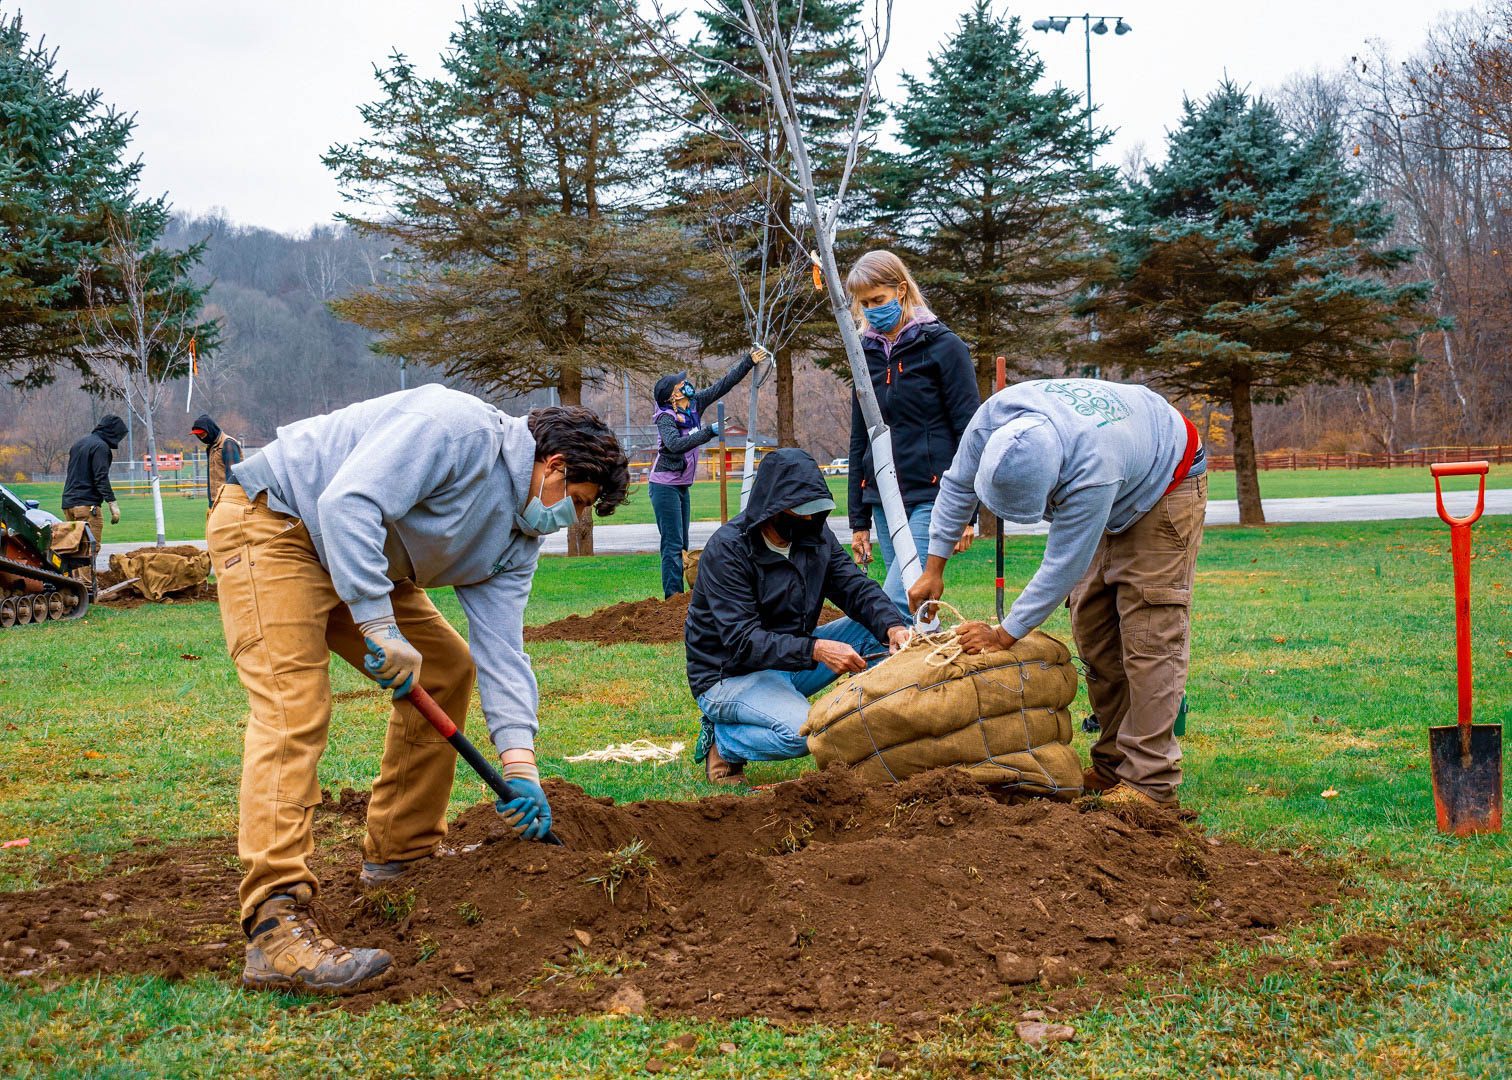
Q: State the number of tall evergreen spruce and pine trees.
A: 5